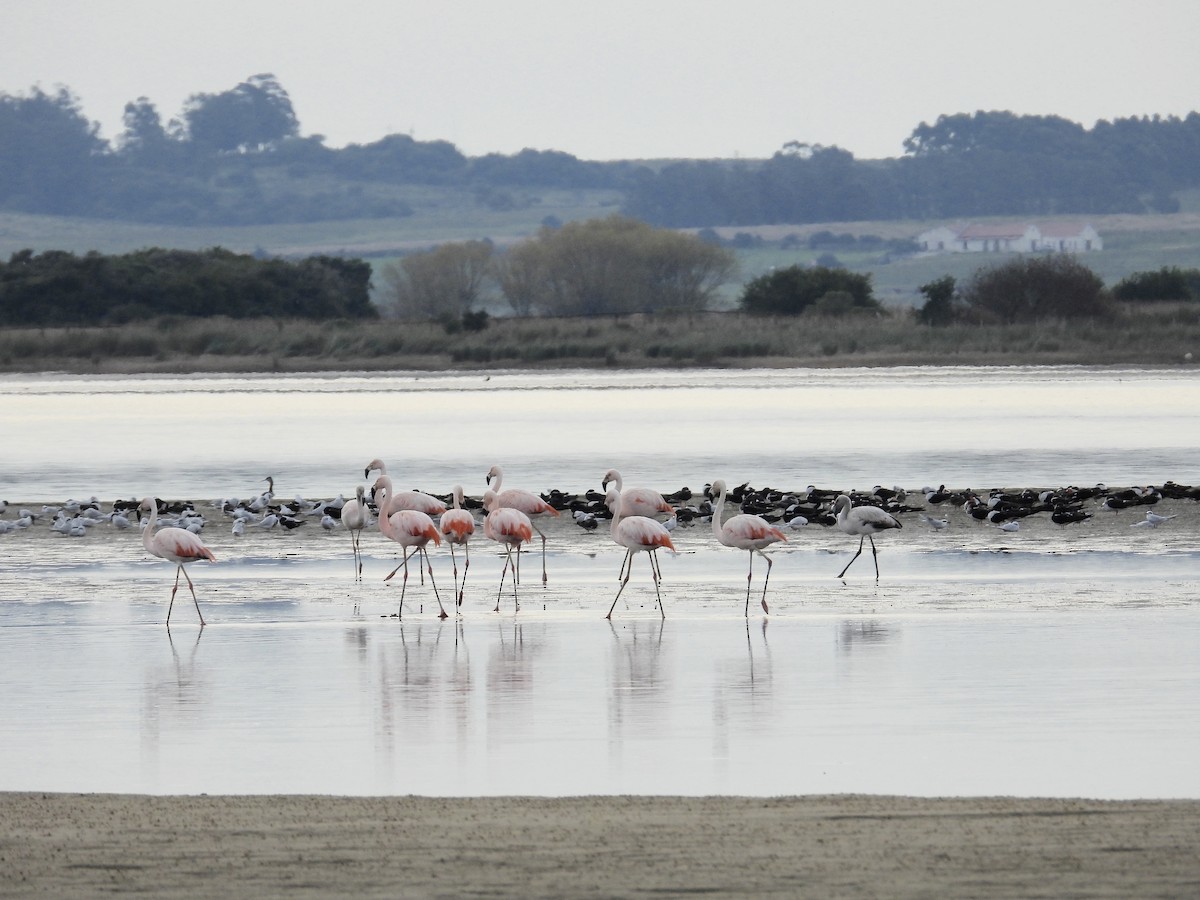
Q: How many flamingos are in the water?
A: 11